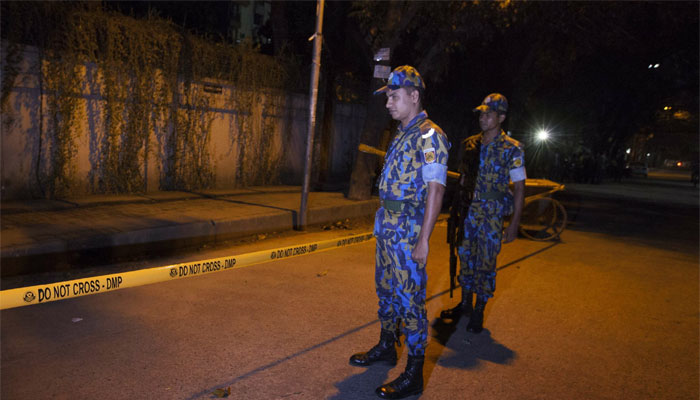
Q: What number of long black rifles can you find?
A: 1